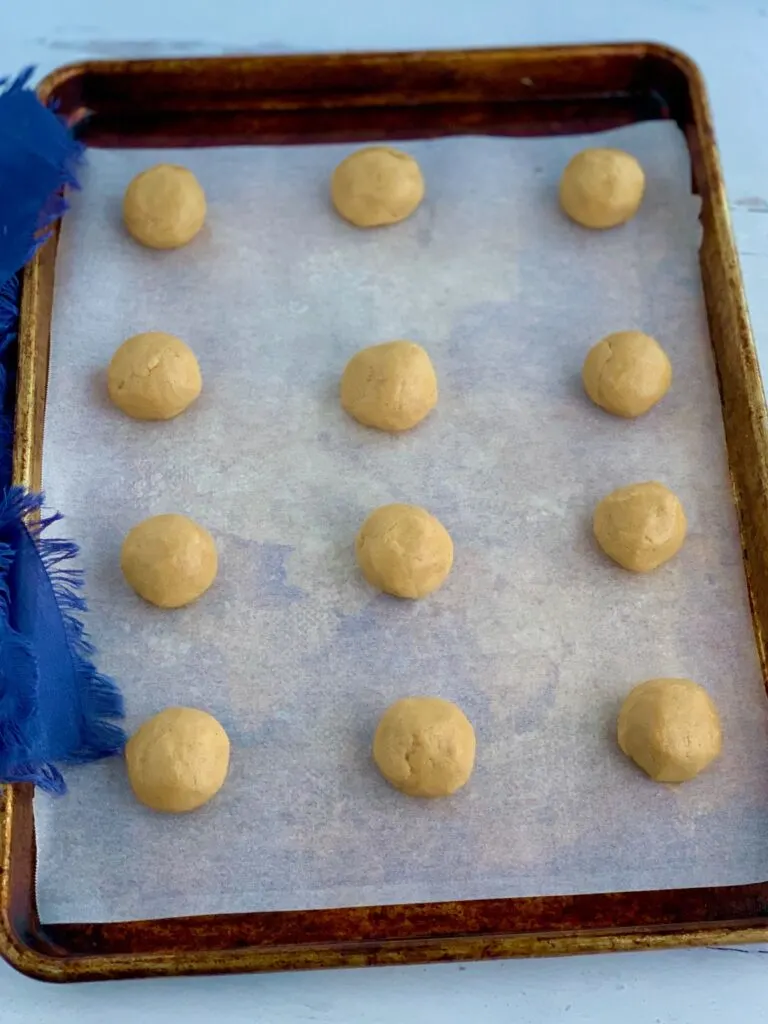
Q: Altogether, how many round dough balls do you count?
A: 12